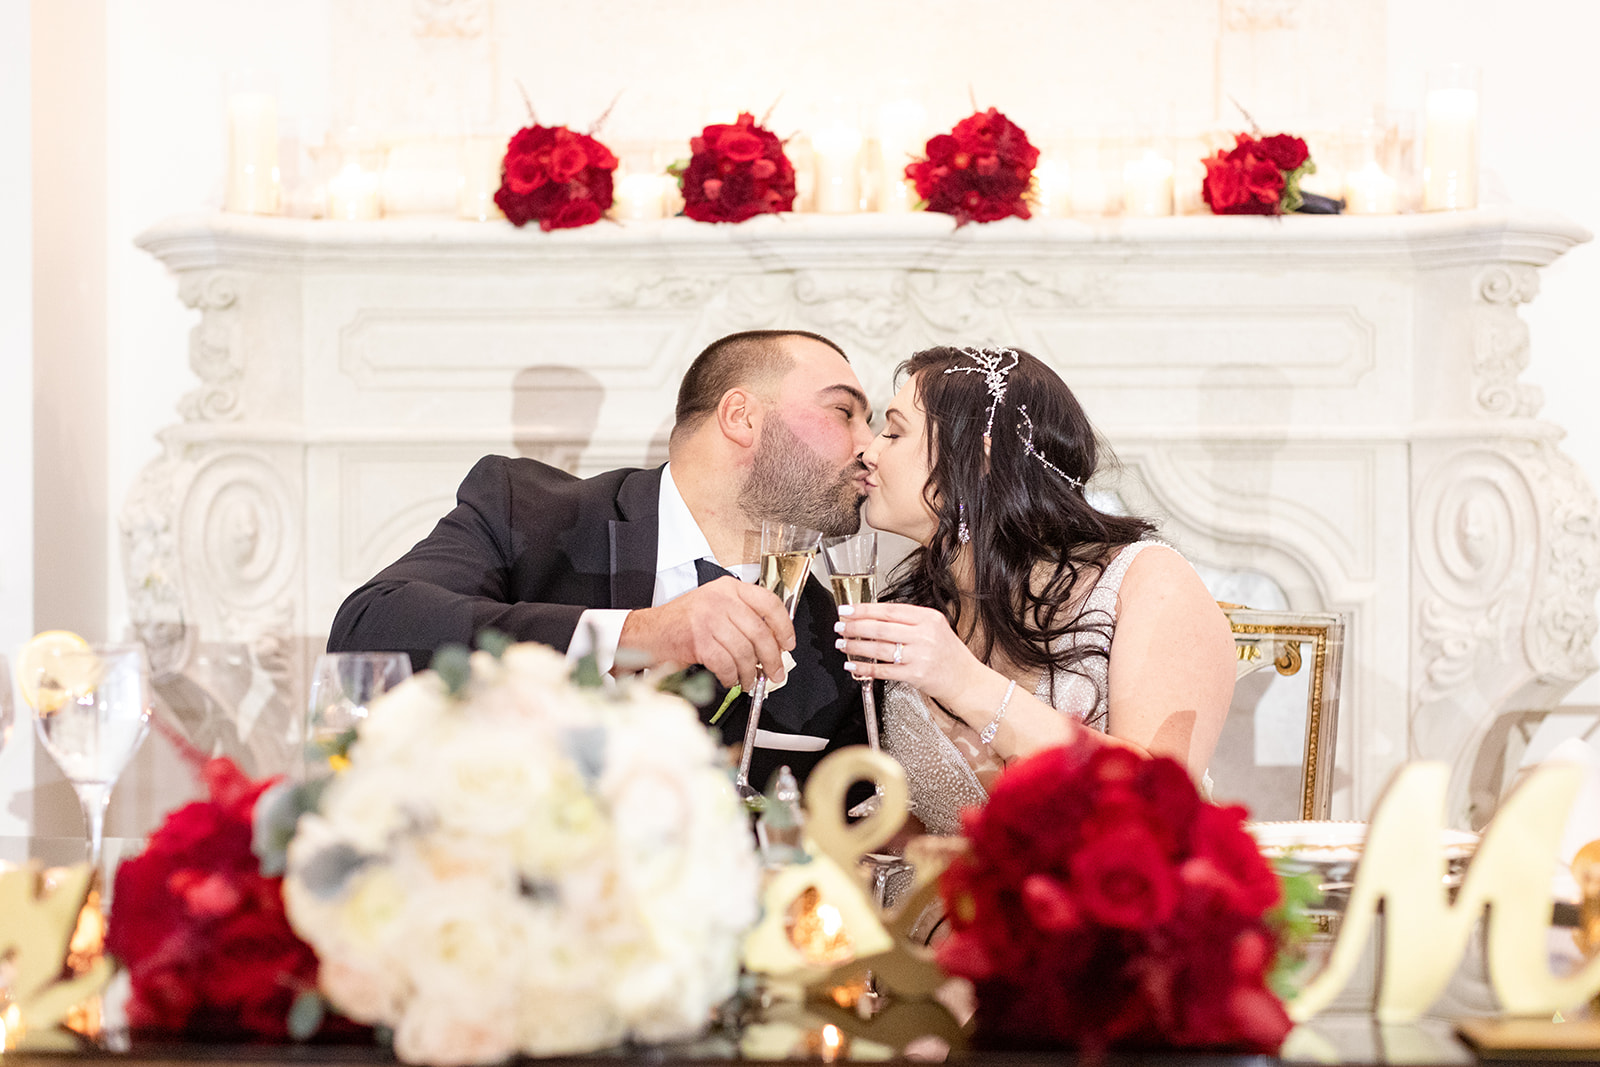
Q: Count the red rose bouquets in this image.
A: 6